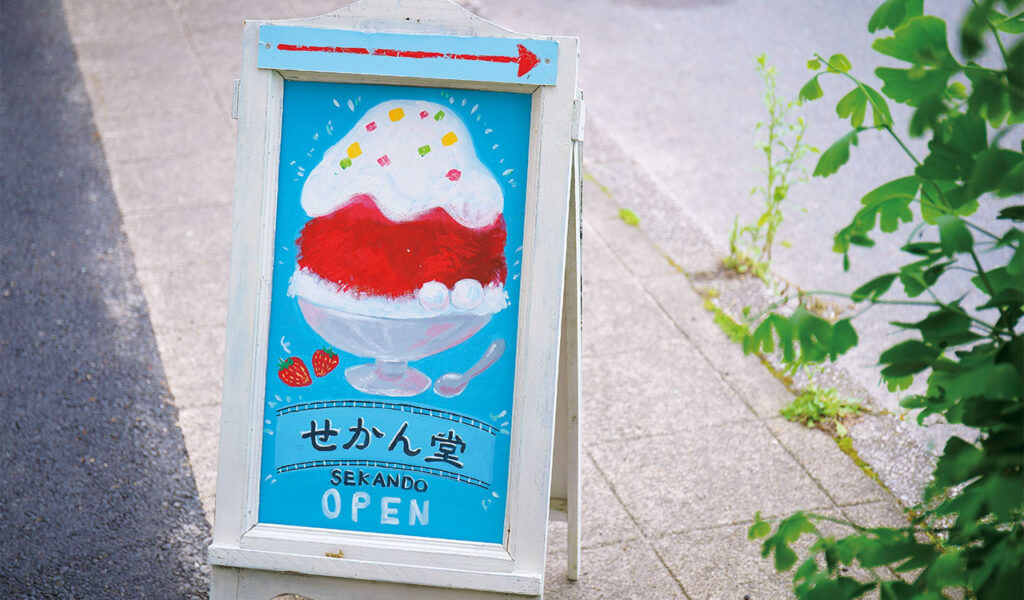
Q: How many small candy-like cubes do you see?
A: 10